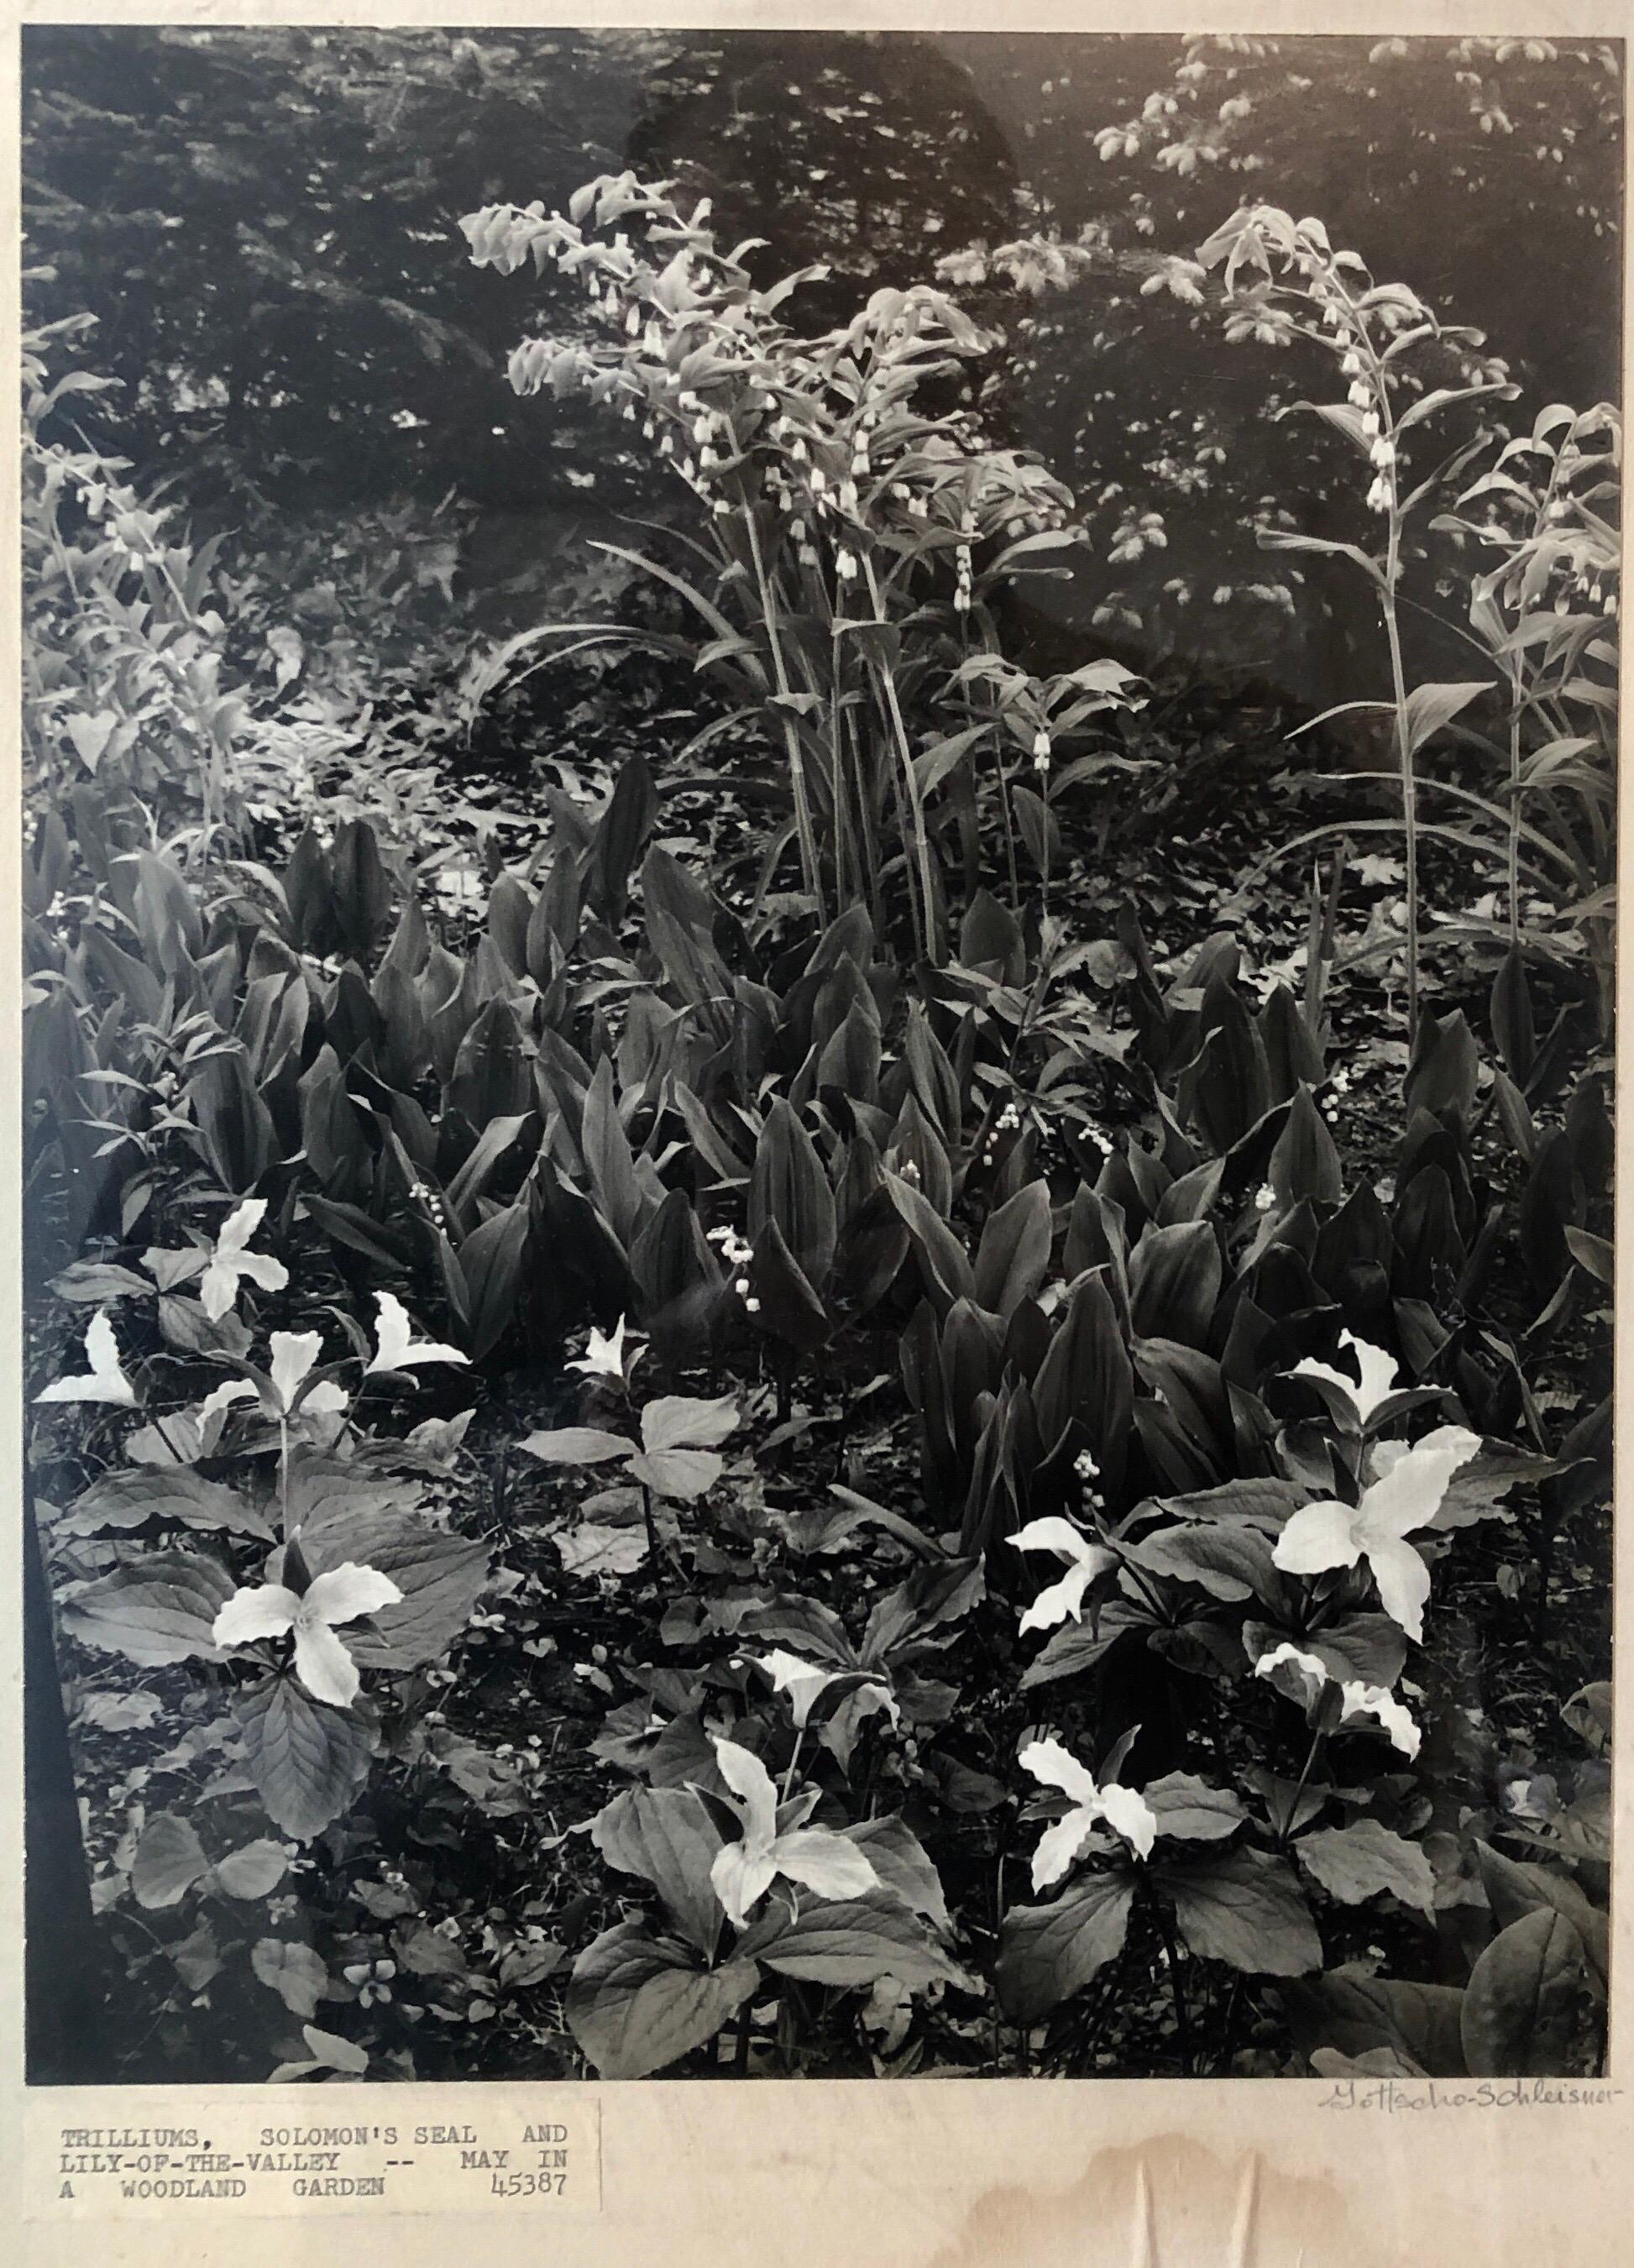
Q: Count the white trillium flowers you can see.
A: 13